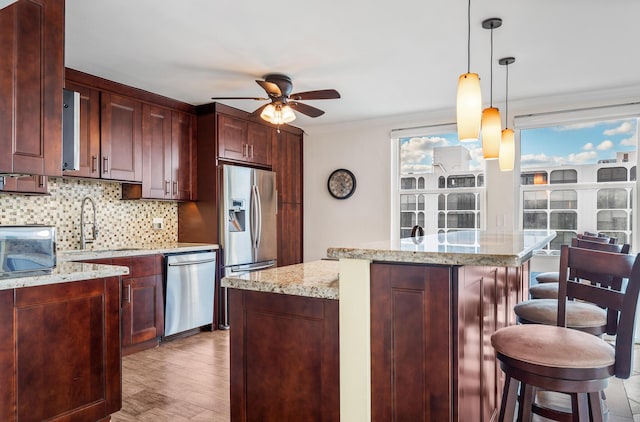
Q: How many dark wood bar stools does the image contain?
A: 4